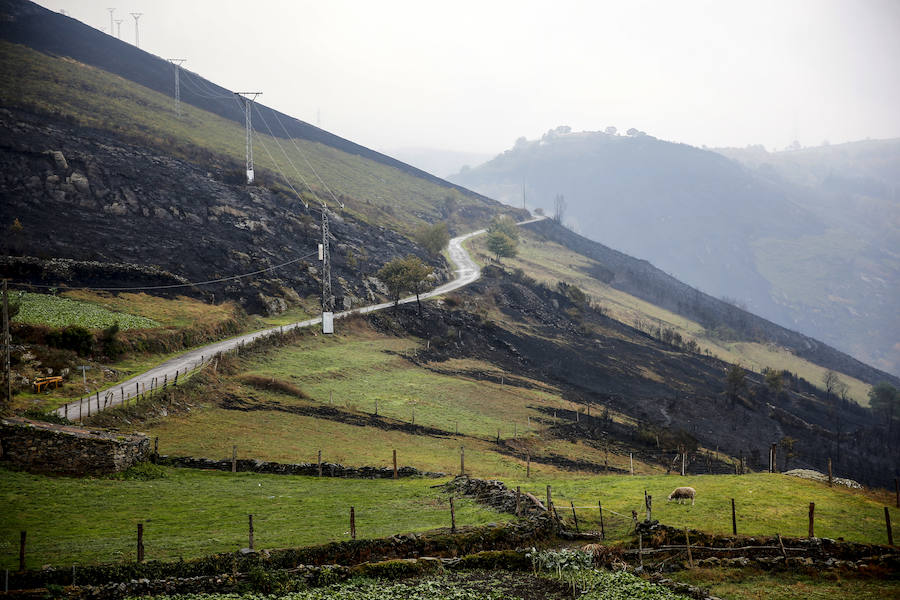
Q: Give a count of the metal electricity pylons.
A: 6